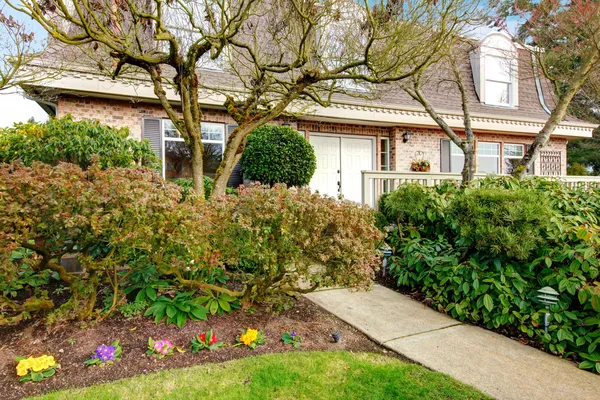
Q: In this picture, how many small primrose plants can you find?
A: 6